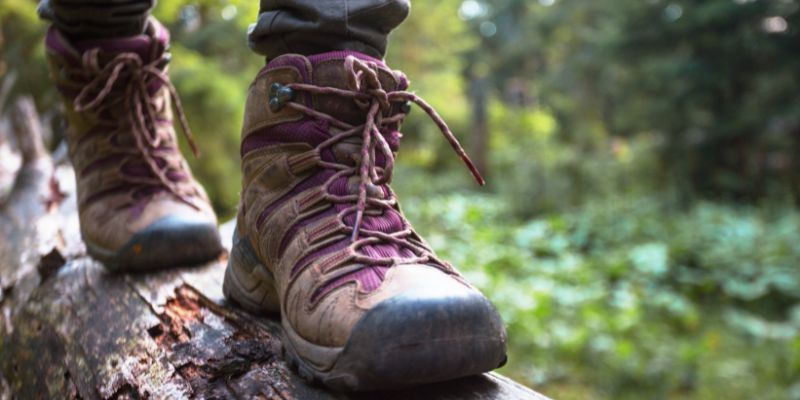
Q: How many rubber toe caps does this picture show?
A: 2